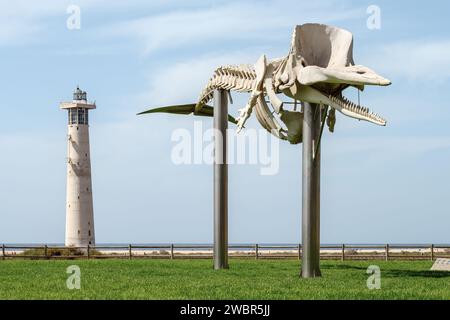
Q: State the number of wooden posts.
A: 10